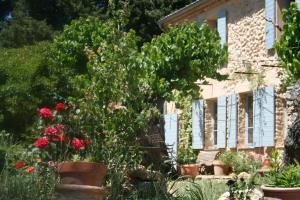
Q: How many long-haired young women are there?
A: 0